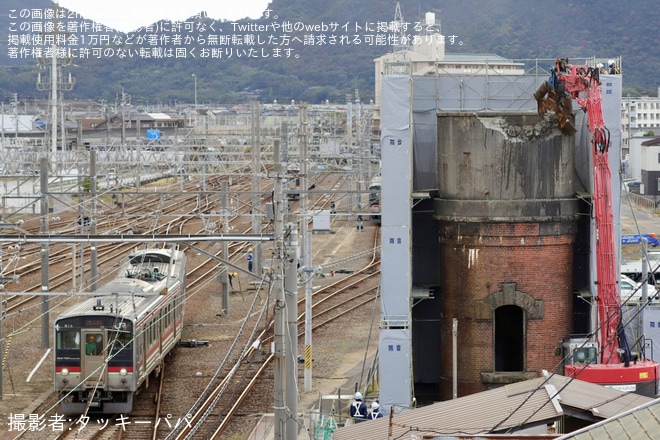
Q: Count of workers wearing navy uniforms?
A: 2